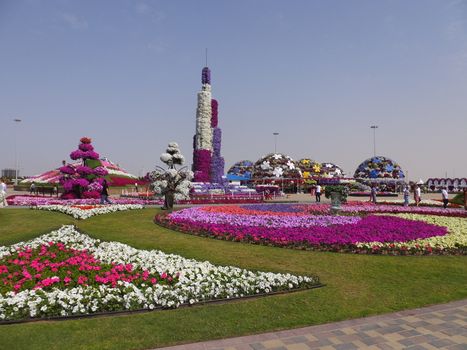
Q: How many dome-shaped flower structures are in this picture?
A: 5